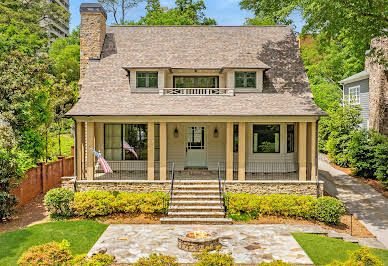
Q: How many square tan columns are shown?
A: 8